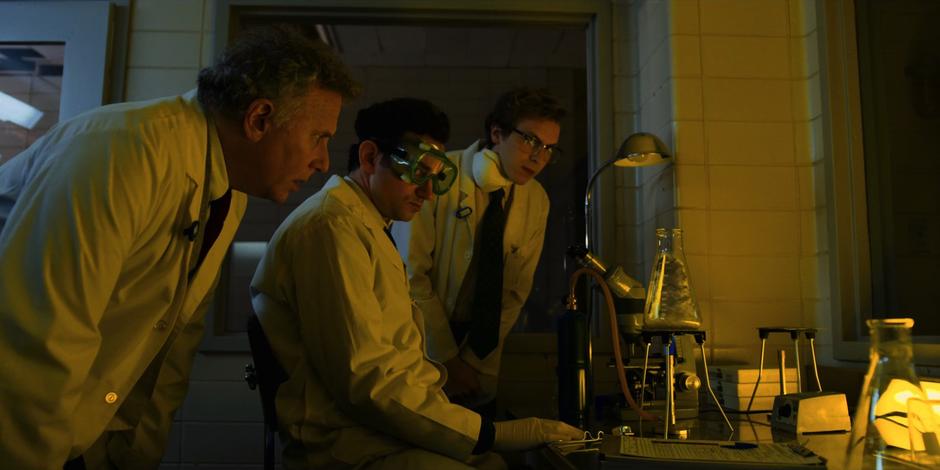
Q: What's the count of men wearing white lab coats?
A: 3